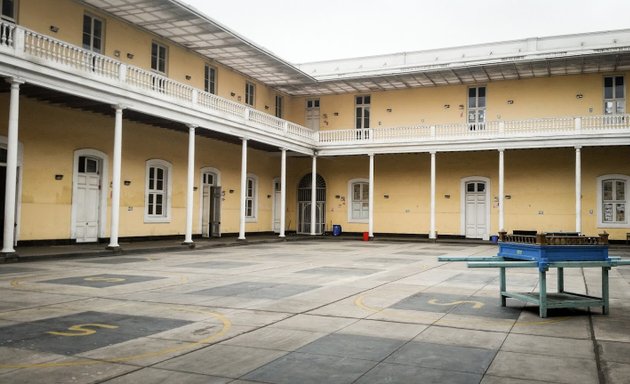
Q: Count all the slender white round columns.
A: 10